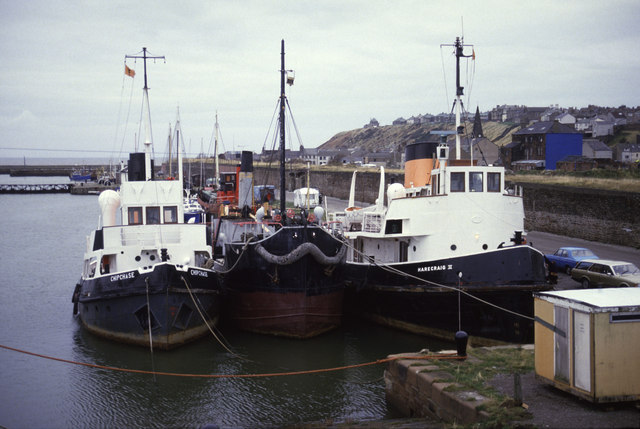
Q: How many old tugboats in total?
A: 3